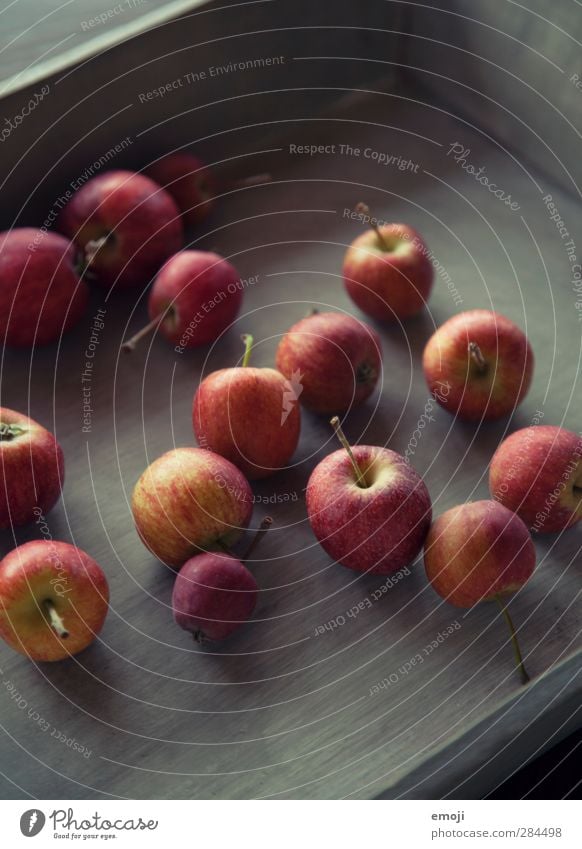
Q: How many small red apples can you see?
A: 15